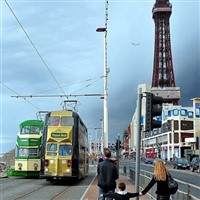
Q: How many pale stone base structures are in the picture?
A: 1